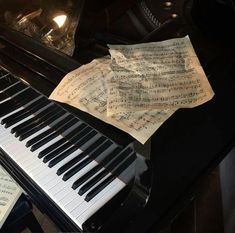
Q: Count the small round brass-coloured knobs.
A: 2